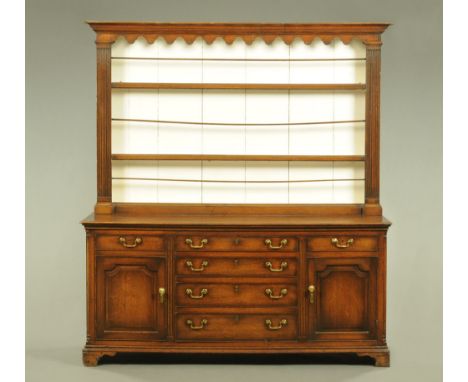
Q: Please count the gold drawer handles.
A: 10